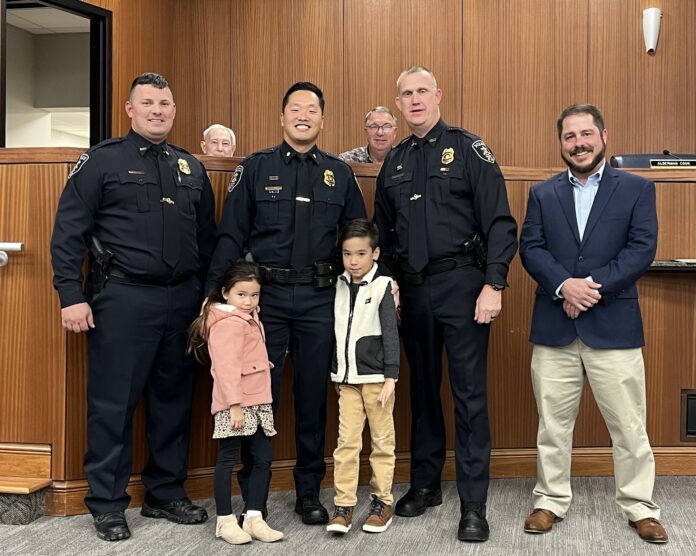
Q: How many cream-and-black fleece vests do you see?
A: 1